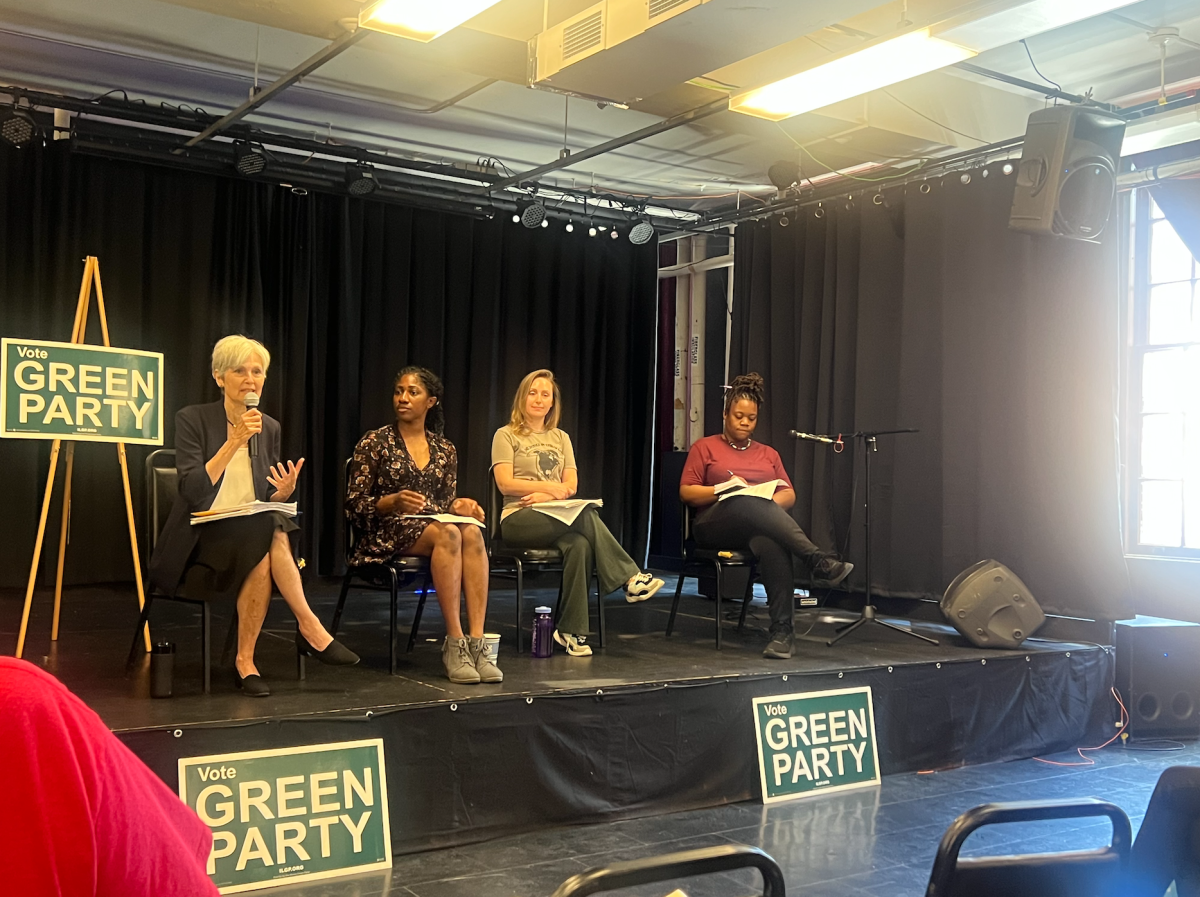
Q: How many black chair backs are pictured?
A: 7